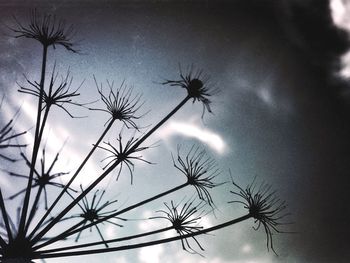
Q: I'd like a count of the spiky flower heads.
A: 11